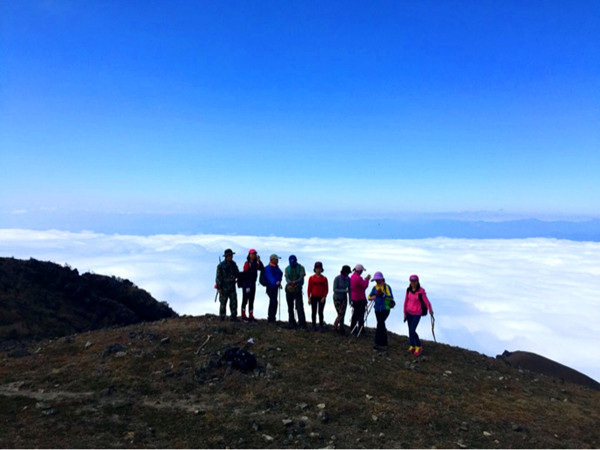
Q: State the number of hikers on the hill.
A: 9